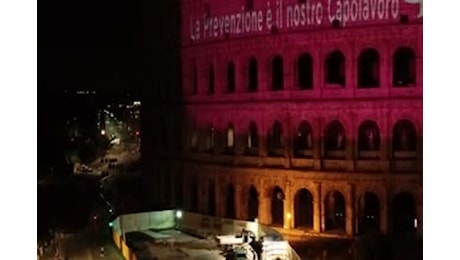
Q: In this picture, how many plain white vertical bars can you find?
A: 2